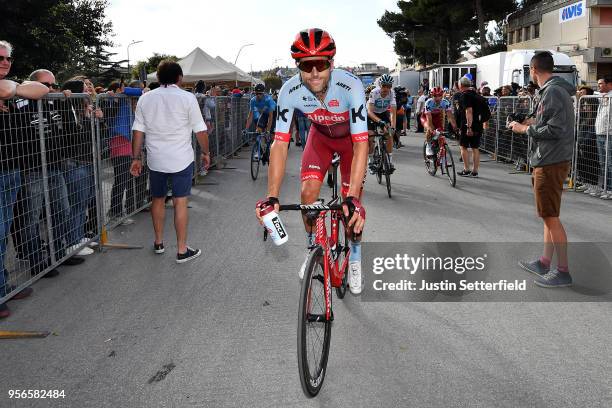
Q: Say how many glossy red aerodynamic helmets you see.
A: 2